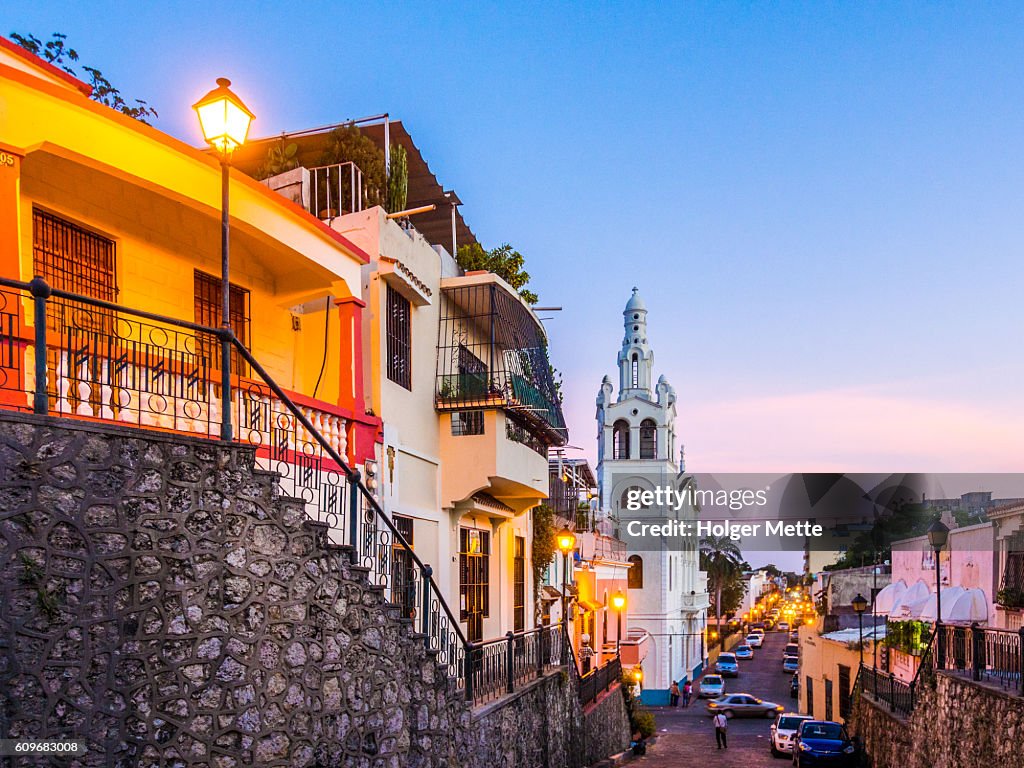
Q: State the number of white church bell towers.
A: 1